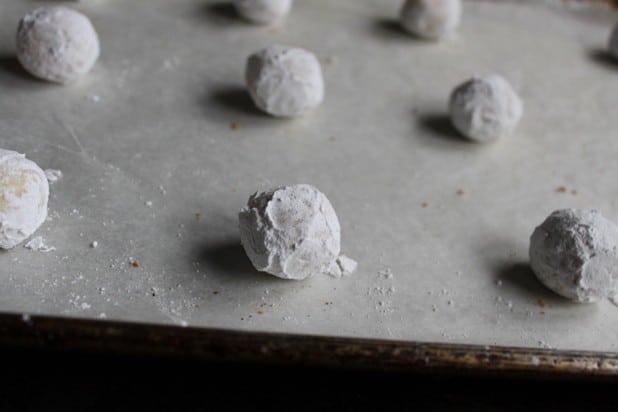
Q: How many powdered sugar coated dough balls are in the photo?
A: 9